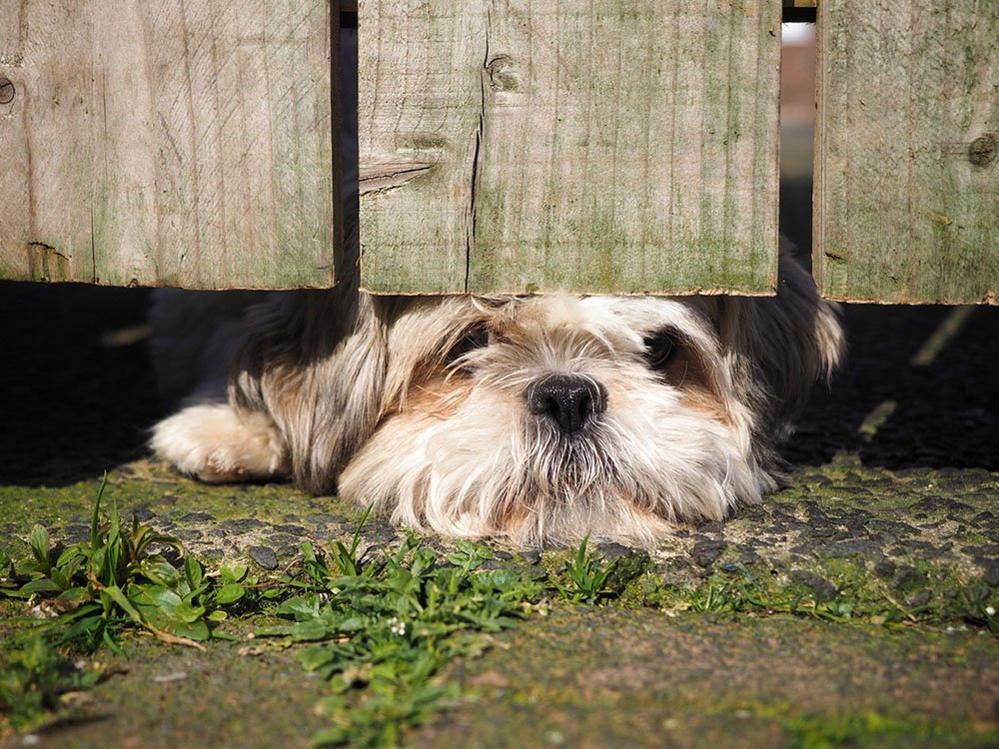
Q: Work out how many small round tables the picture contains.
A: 0